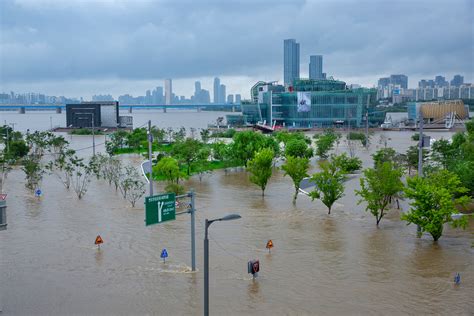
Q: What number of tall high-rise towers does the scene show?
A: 2